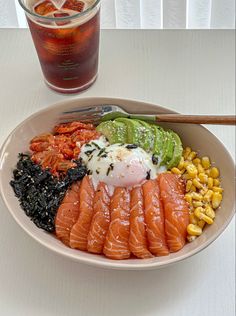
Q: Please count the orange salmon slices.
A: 7